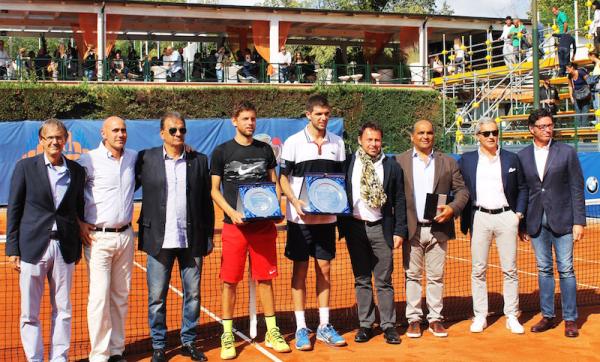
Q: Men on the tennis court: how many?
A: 9